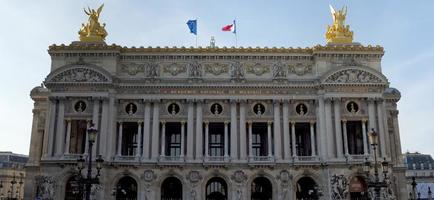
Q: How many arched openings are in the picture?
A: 7